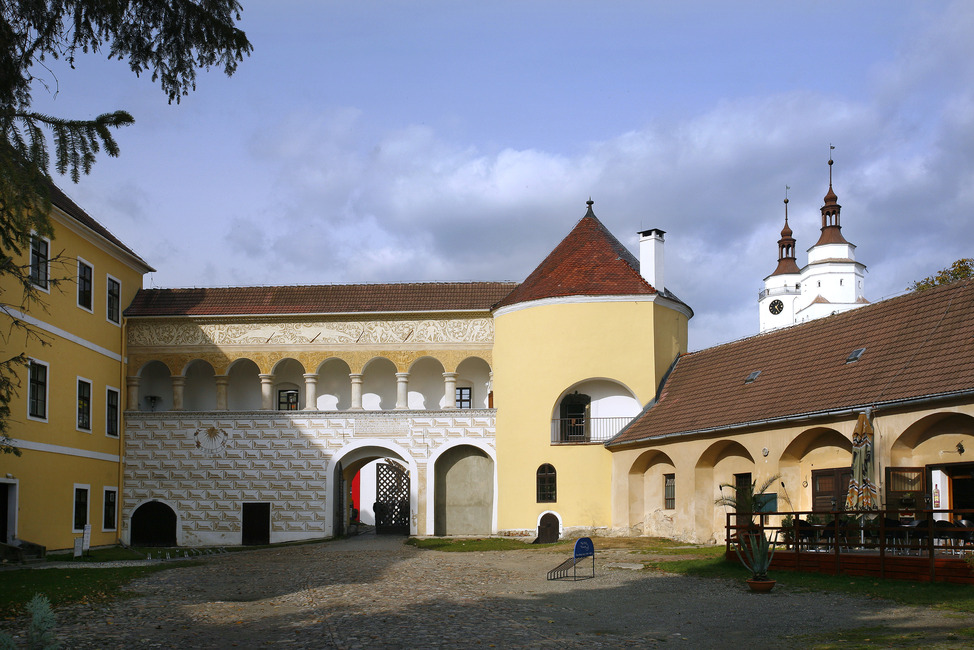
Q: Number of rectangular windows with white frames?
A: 8